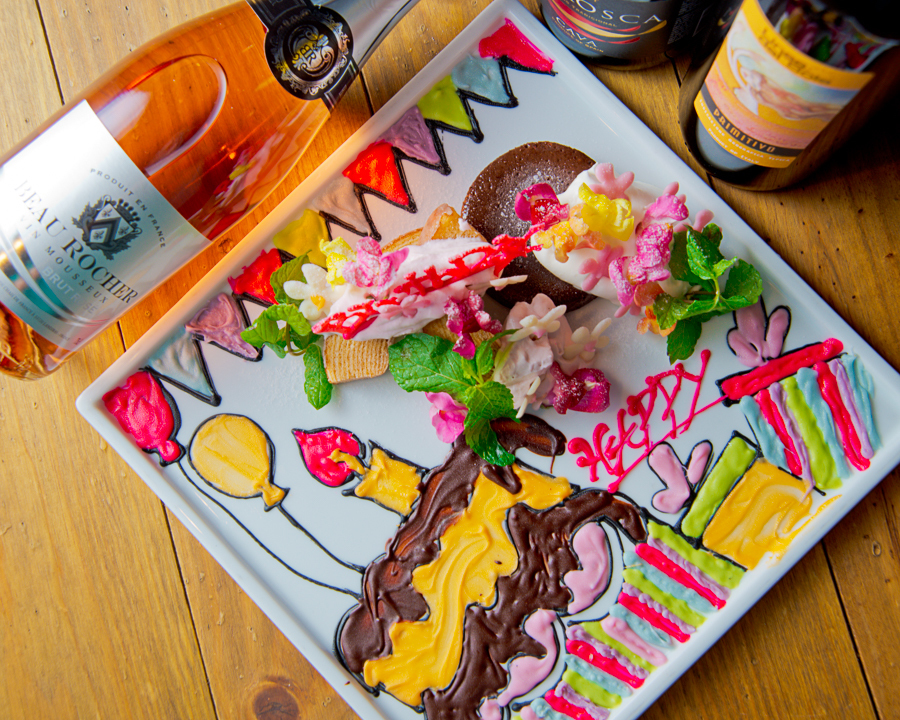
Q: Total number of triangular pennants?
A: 10